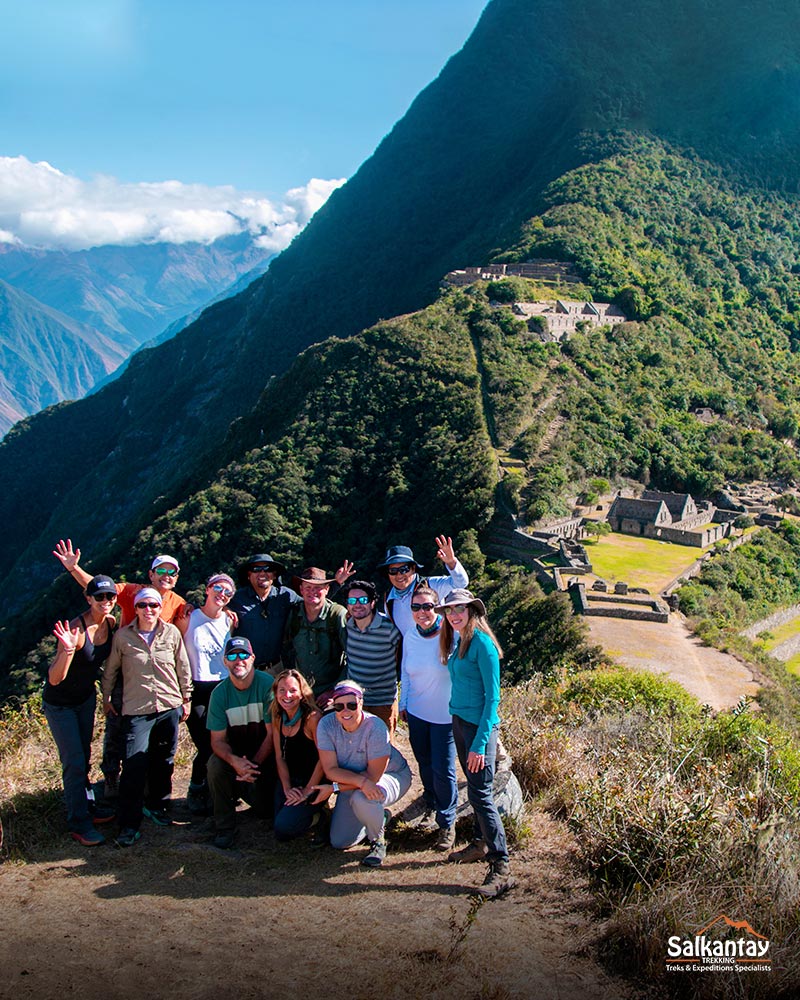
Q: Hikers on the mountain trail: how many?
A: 13